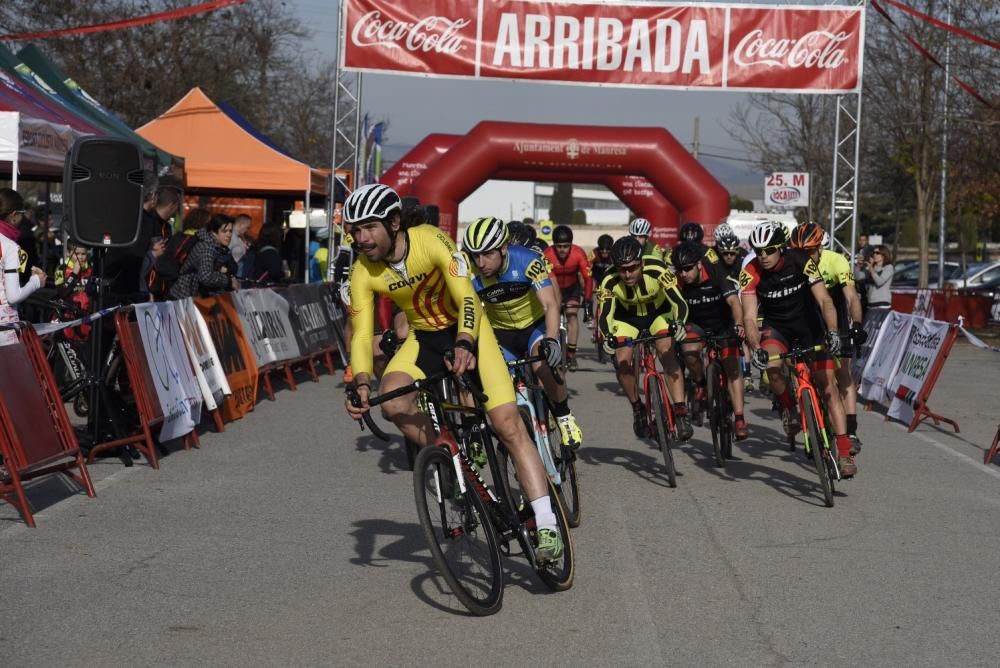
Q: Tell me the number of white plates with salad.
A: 0